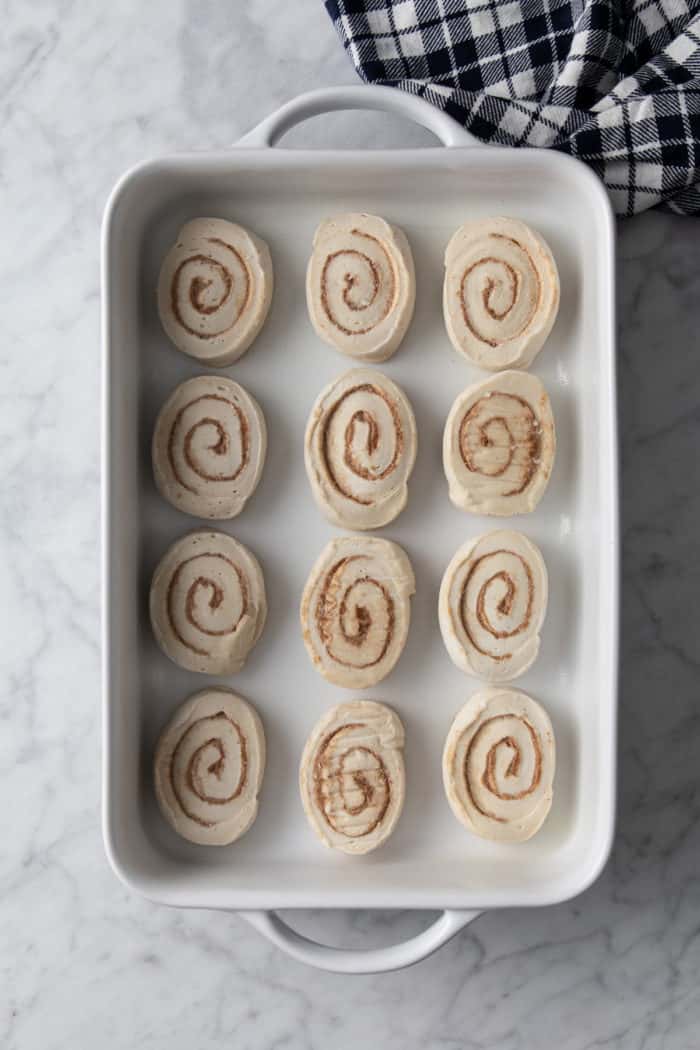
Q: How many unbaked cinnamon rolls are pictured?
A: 12